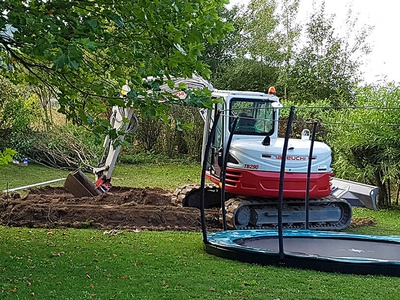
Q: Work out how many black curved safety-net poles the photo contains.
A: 4